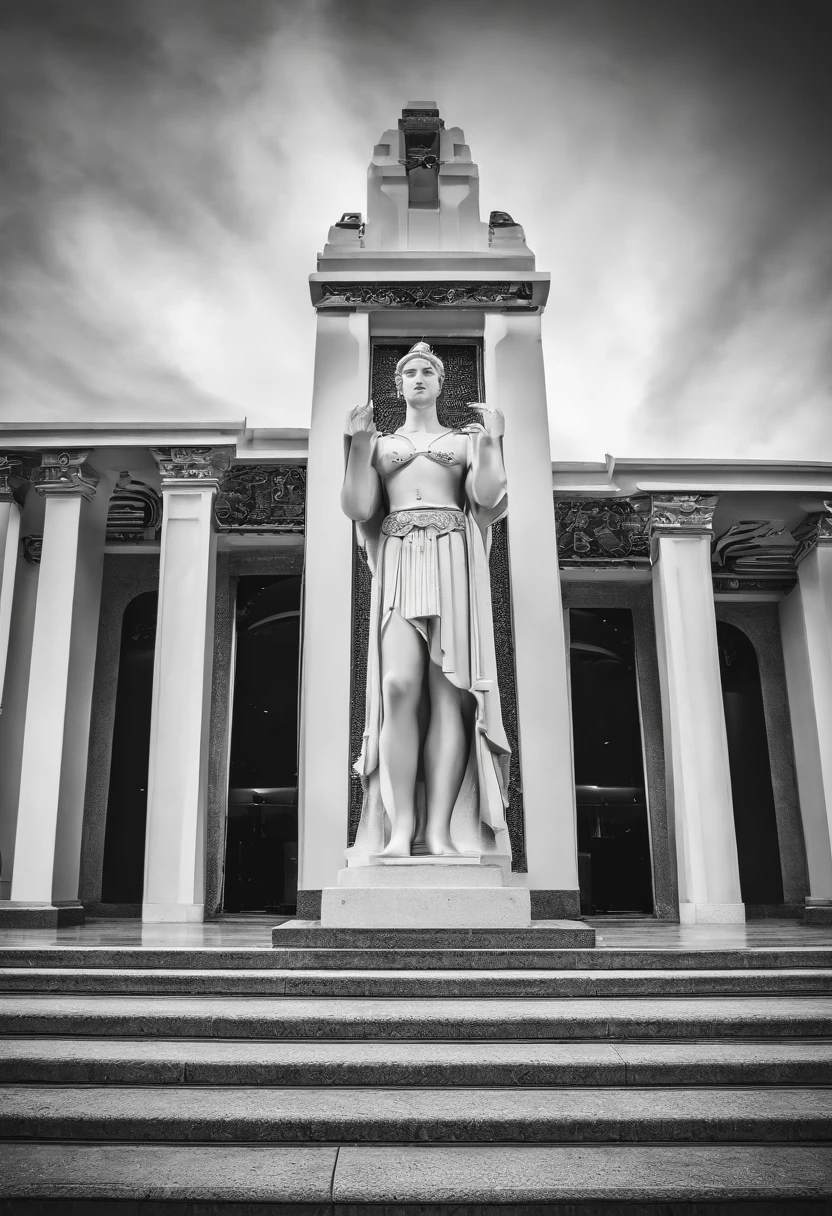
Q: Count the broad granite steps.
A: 6